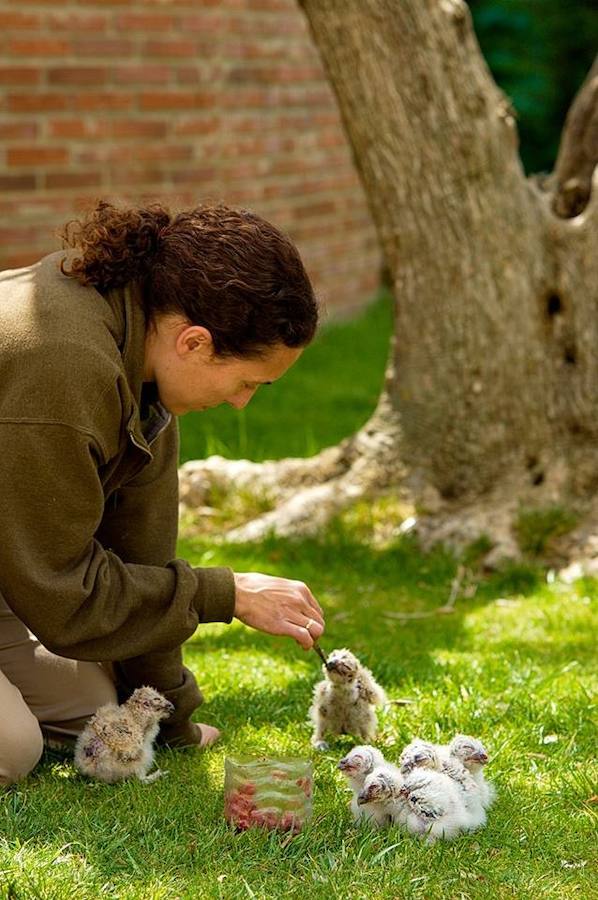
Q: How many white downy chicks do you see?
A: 6